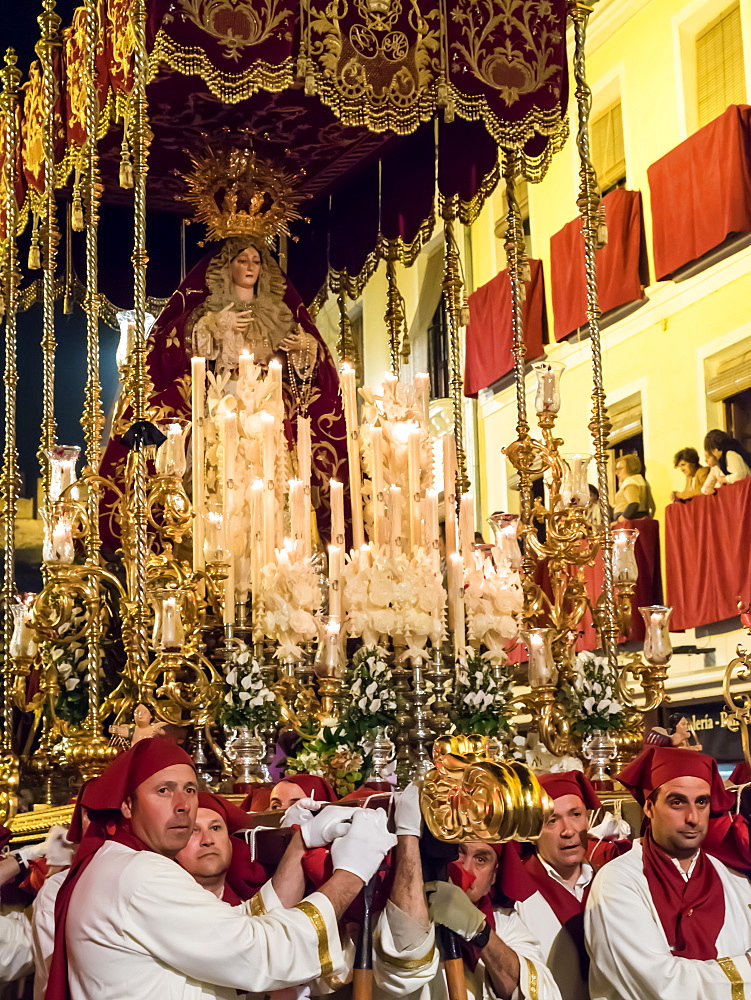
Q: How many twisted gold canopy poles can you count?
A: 9